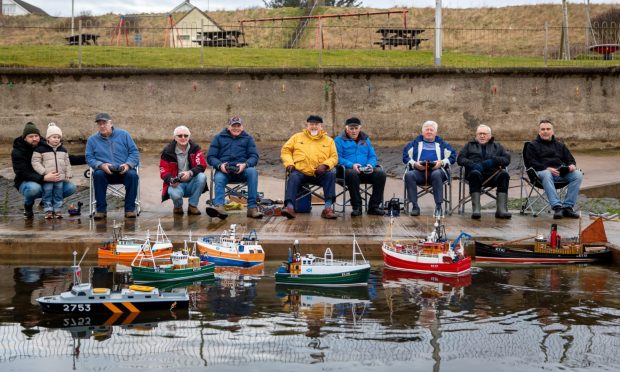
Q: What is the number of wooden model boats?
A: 7